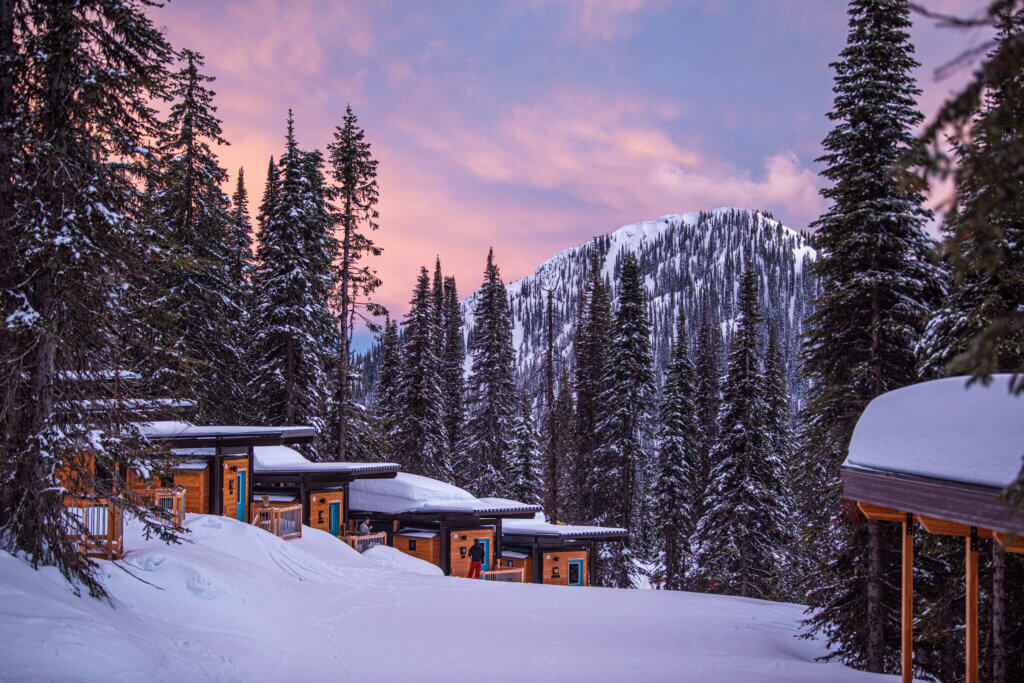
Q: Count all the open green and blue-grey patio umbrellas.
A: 0